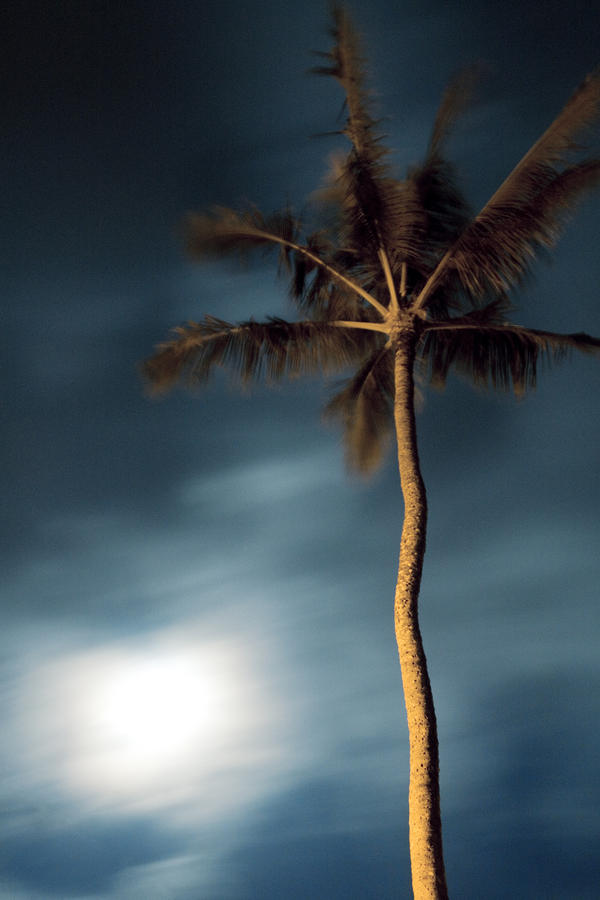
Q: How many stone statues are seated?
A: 0